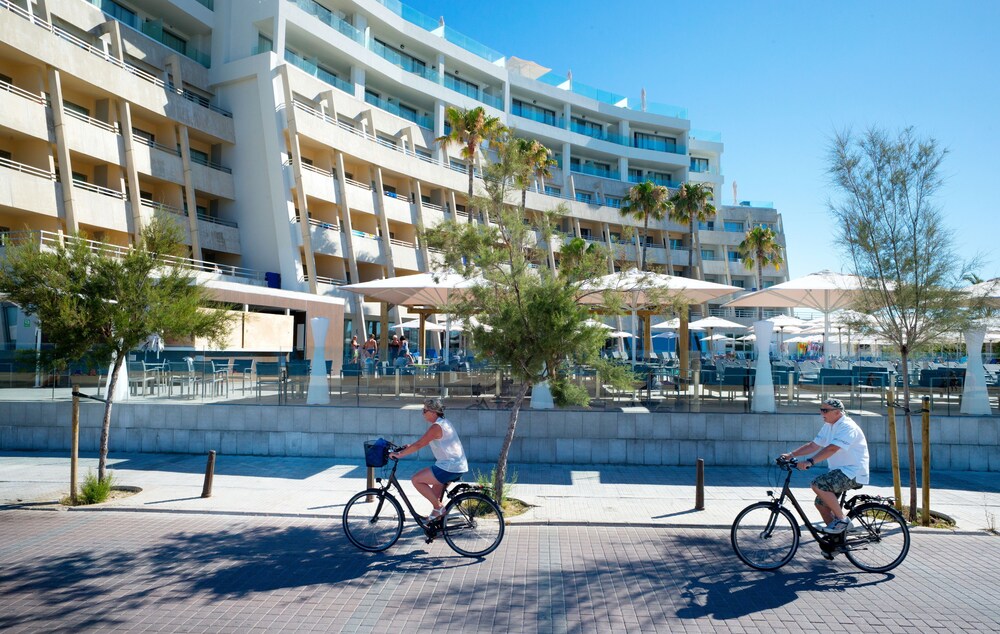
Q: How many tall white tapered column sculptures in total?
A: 5